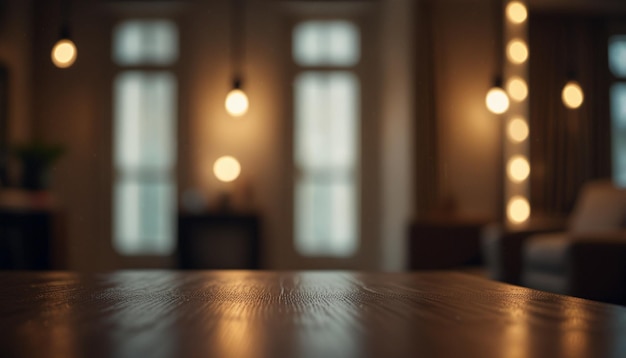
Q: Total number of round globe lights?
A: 11